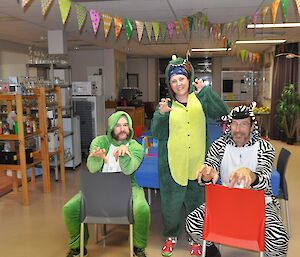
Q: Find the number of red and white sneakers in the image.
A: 2